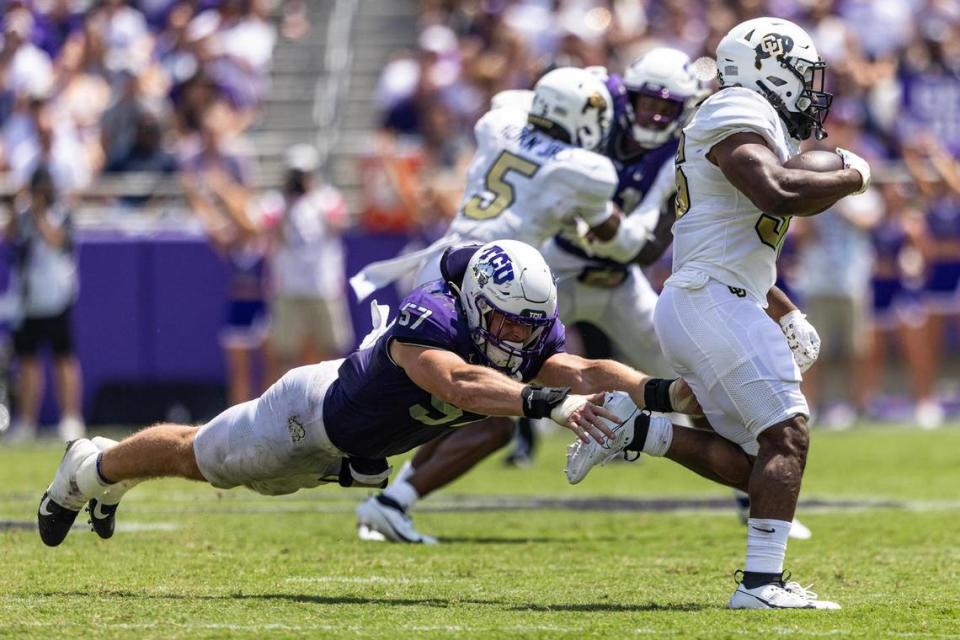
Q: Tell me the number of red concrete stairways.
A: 0